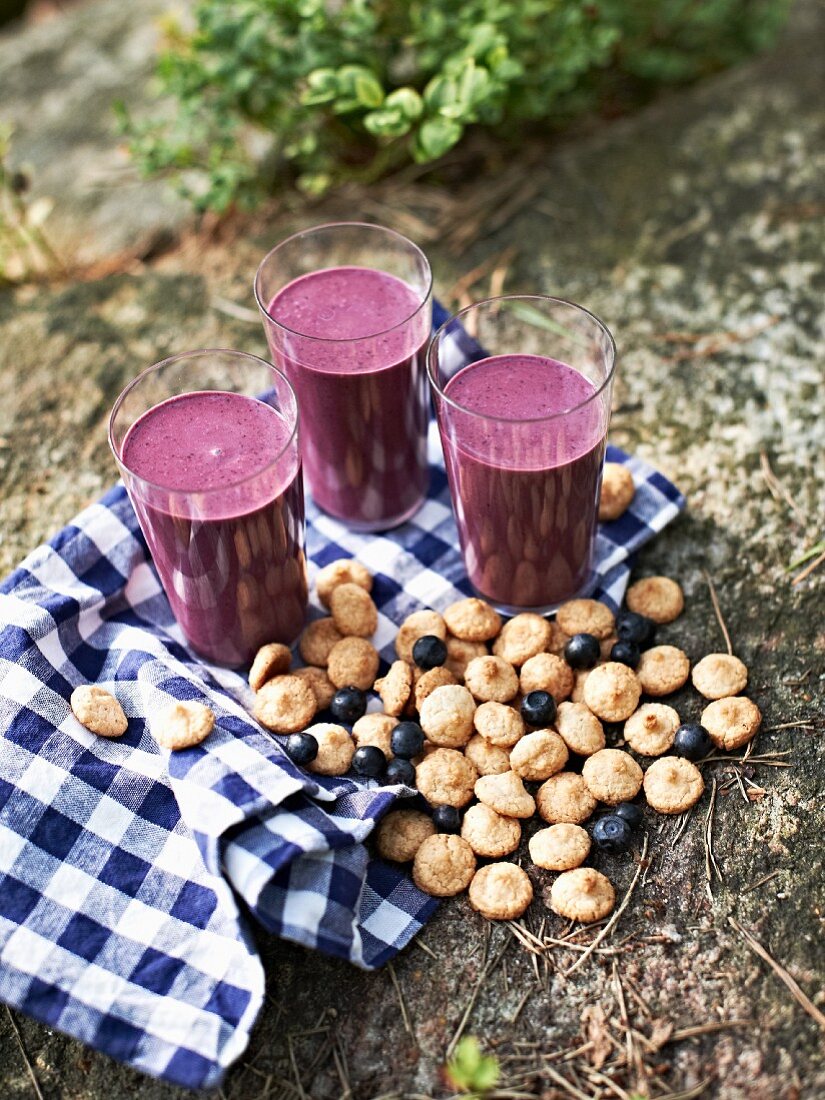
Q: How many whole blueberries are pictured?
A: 14